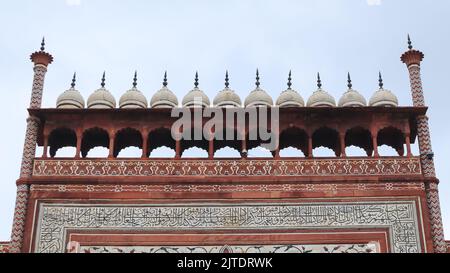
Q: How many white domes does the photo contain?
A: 11